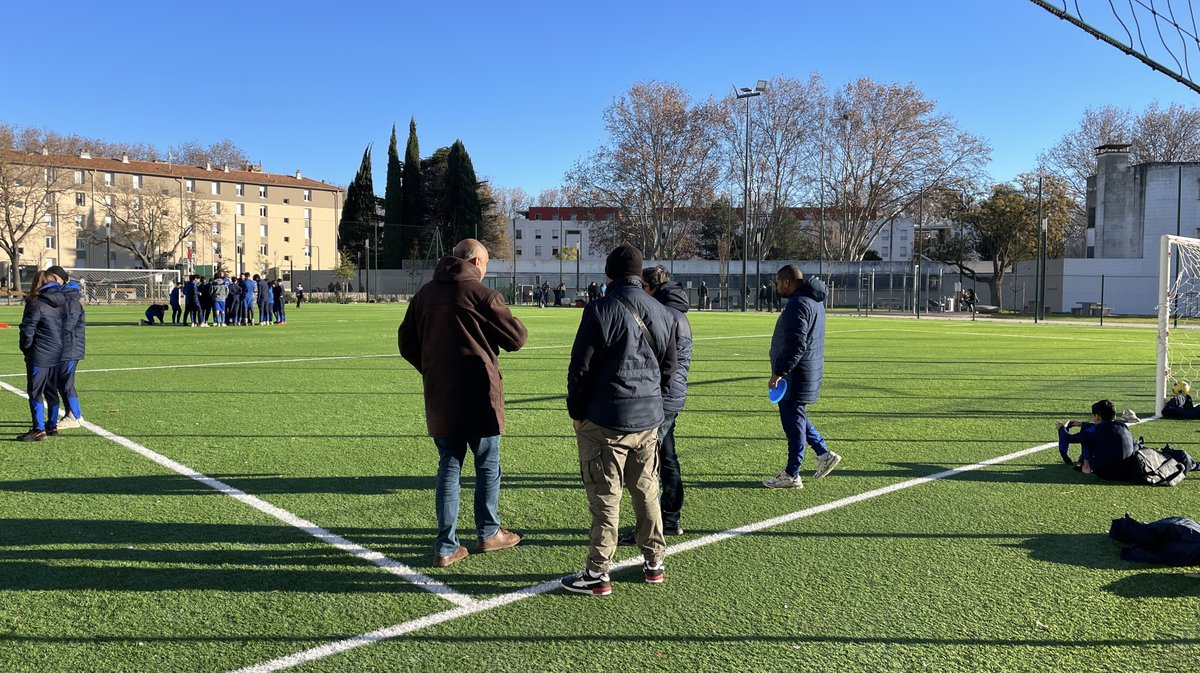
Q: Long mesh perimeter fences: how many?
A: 1